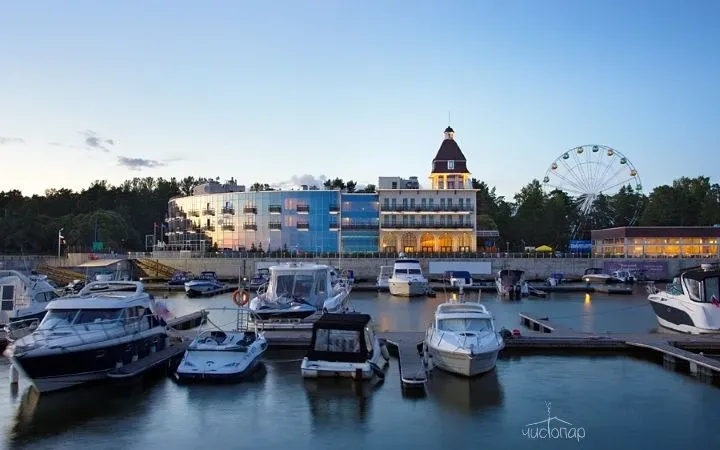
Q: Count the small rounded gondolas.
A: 9